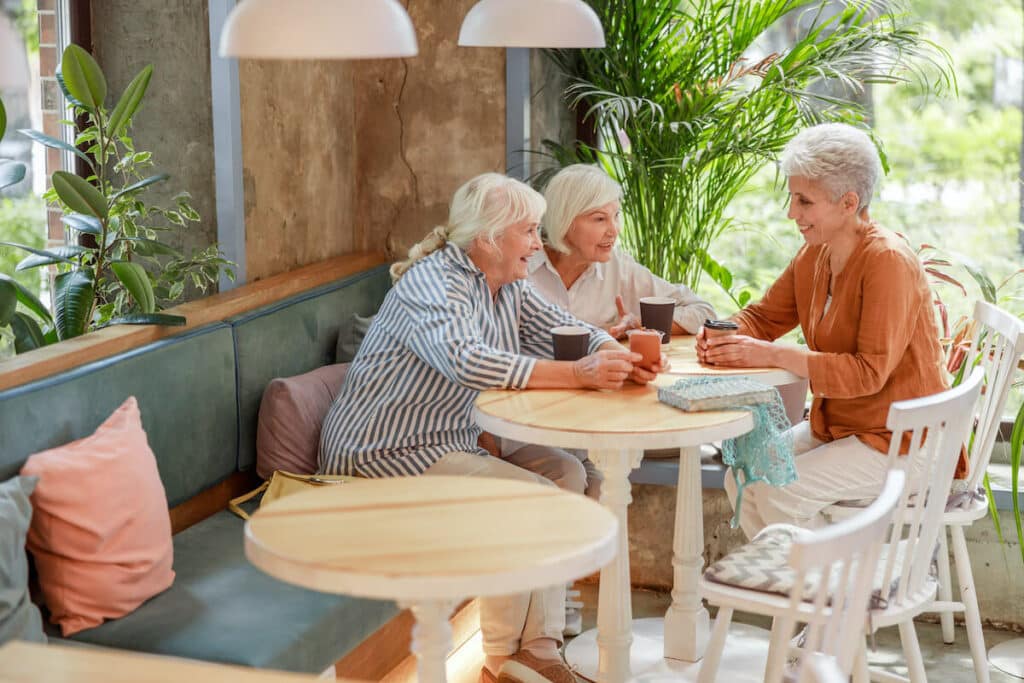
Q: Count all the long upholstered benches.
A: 1